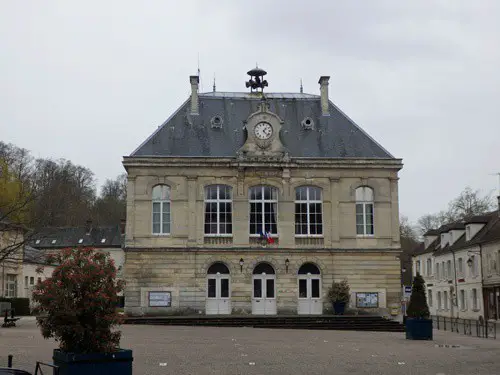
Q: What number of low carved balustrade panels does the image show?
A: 3